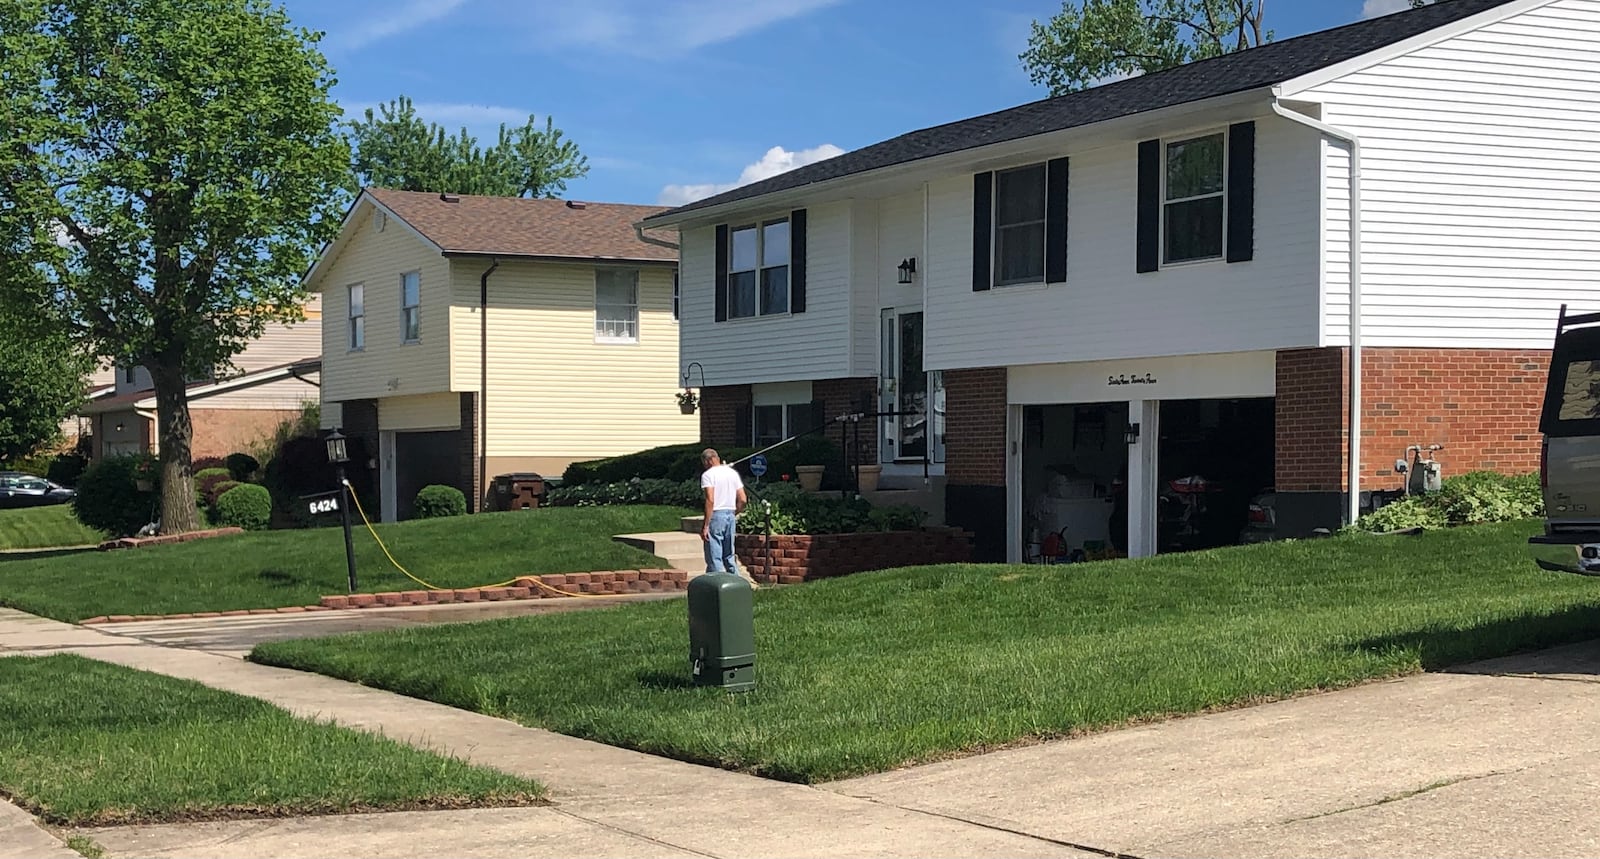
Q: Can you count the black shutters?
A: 8